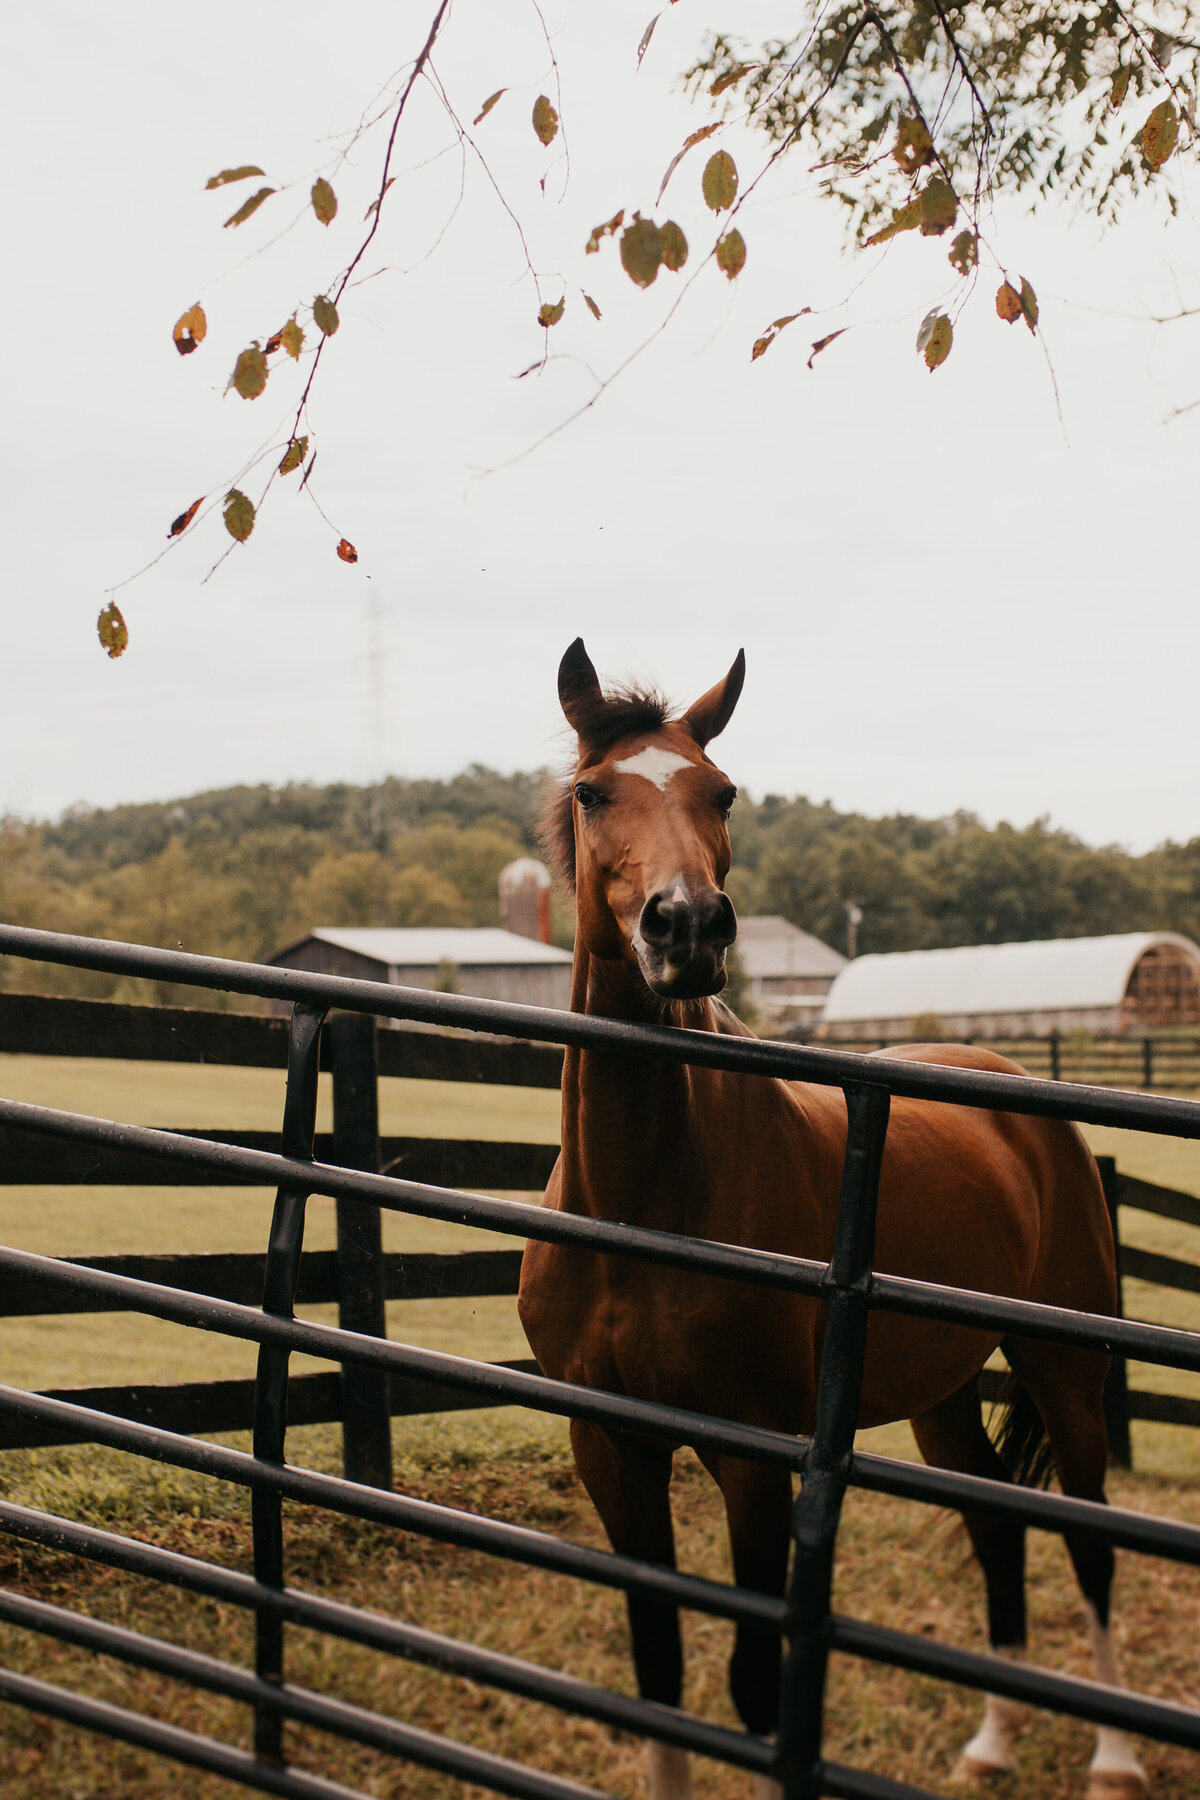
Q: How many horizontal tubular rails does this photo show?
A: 7